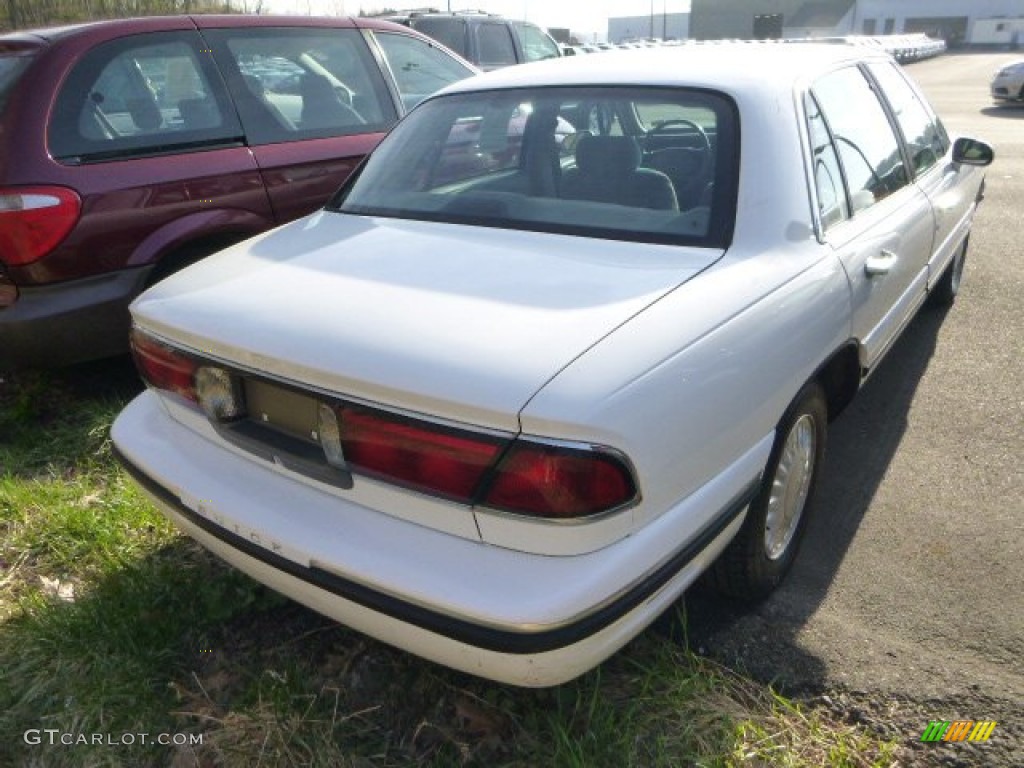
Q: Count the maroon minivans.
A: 1